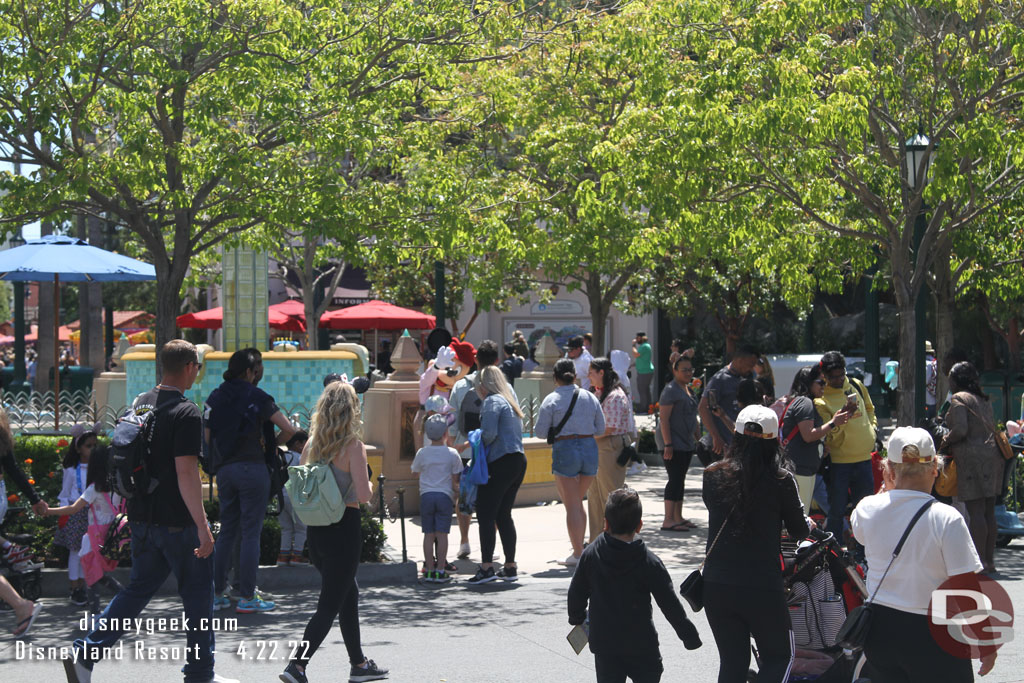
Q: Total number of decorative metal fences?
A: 1